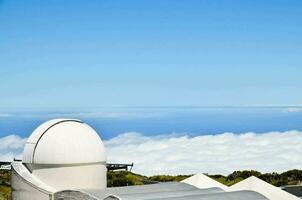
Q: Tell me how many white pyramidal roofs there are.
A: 2